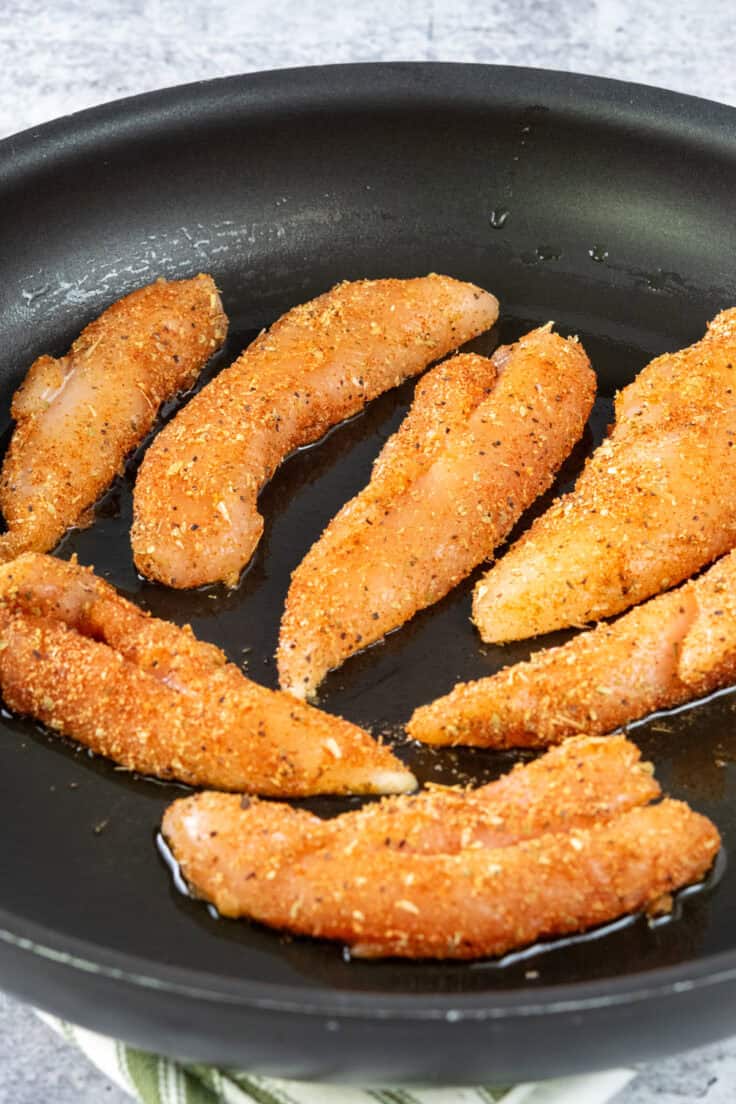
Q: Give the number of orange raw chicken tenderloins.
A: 7